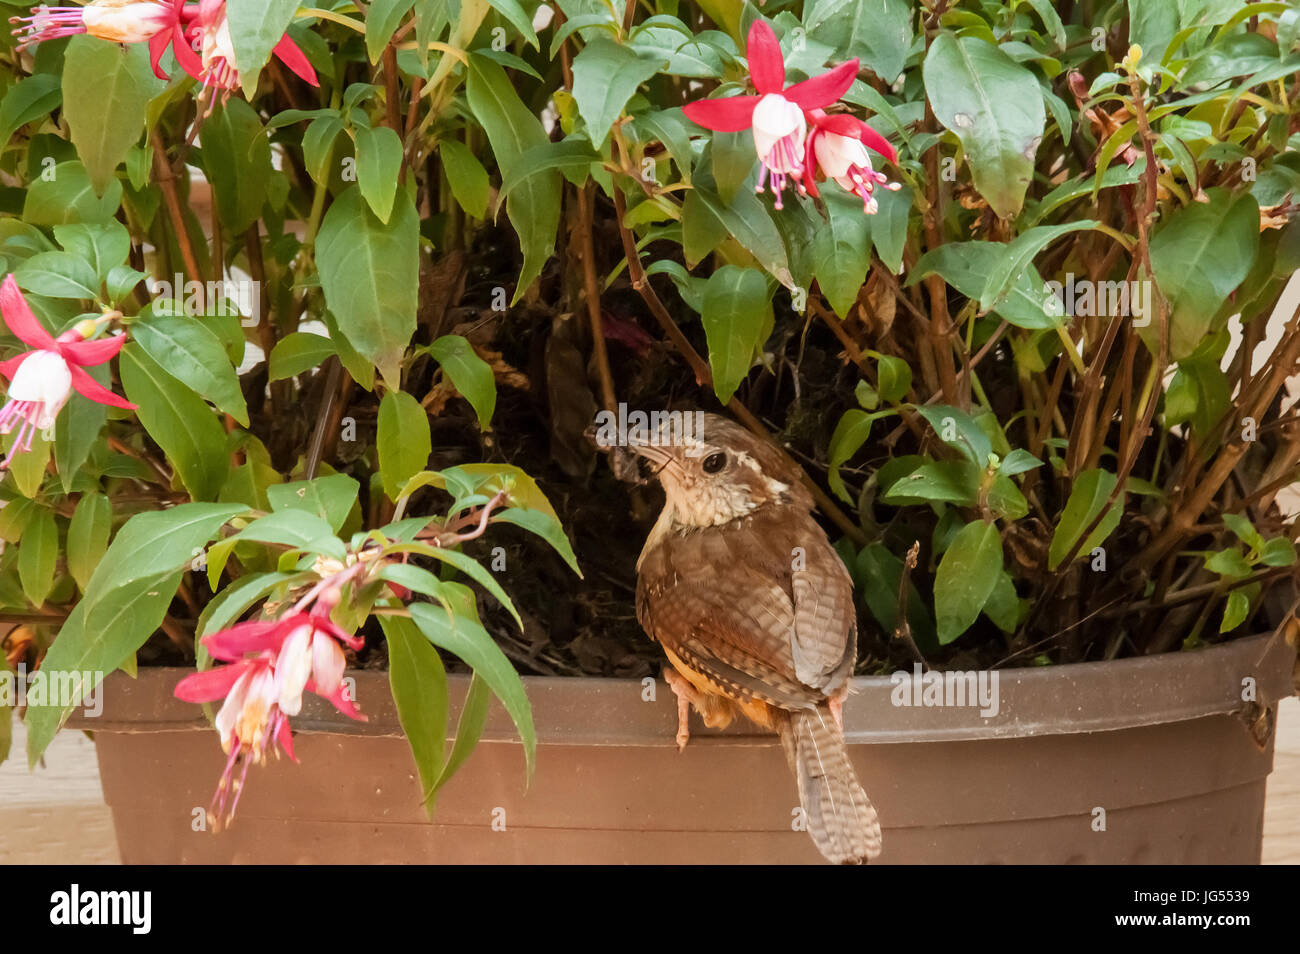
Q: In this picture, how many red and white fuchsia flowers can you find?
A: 7